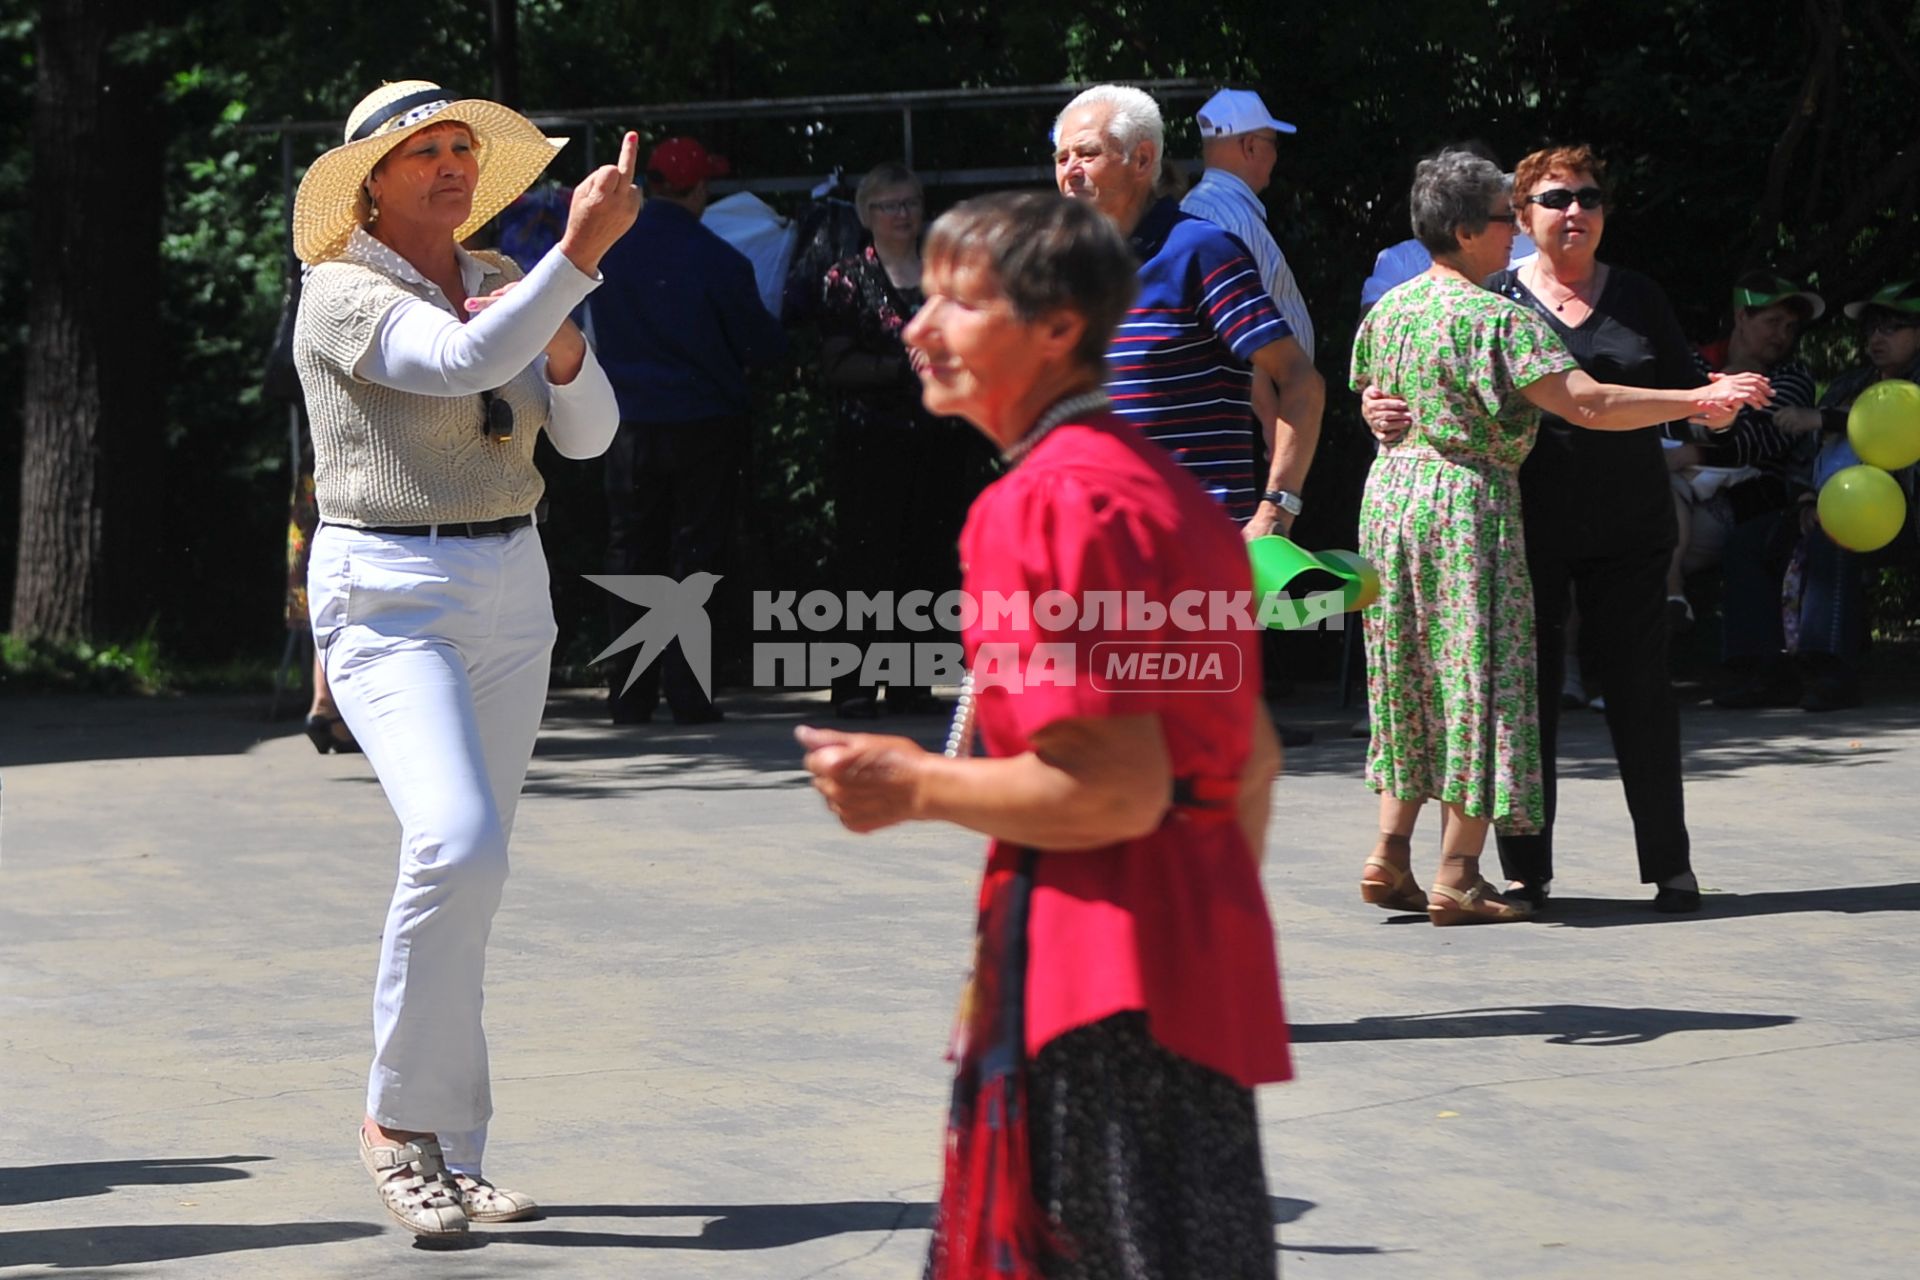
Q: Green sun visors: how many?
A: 3